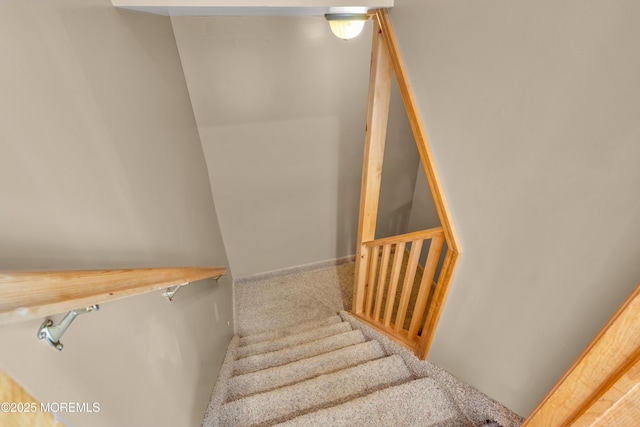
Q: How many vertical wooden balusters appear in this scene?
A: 5